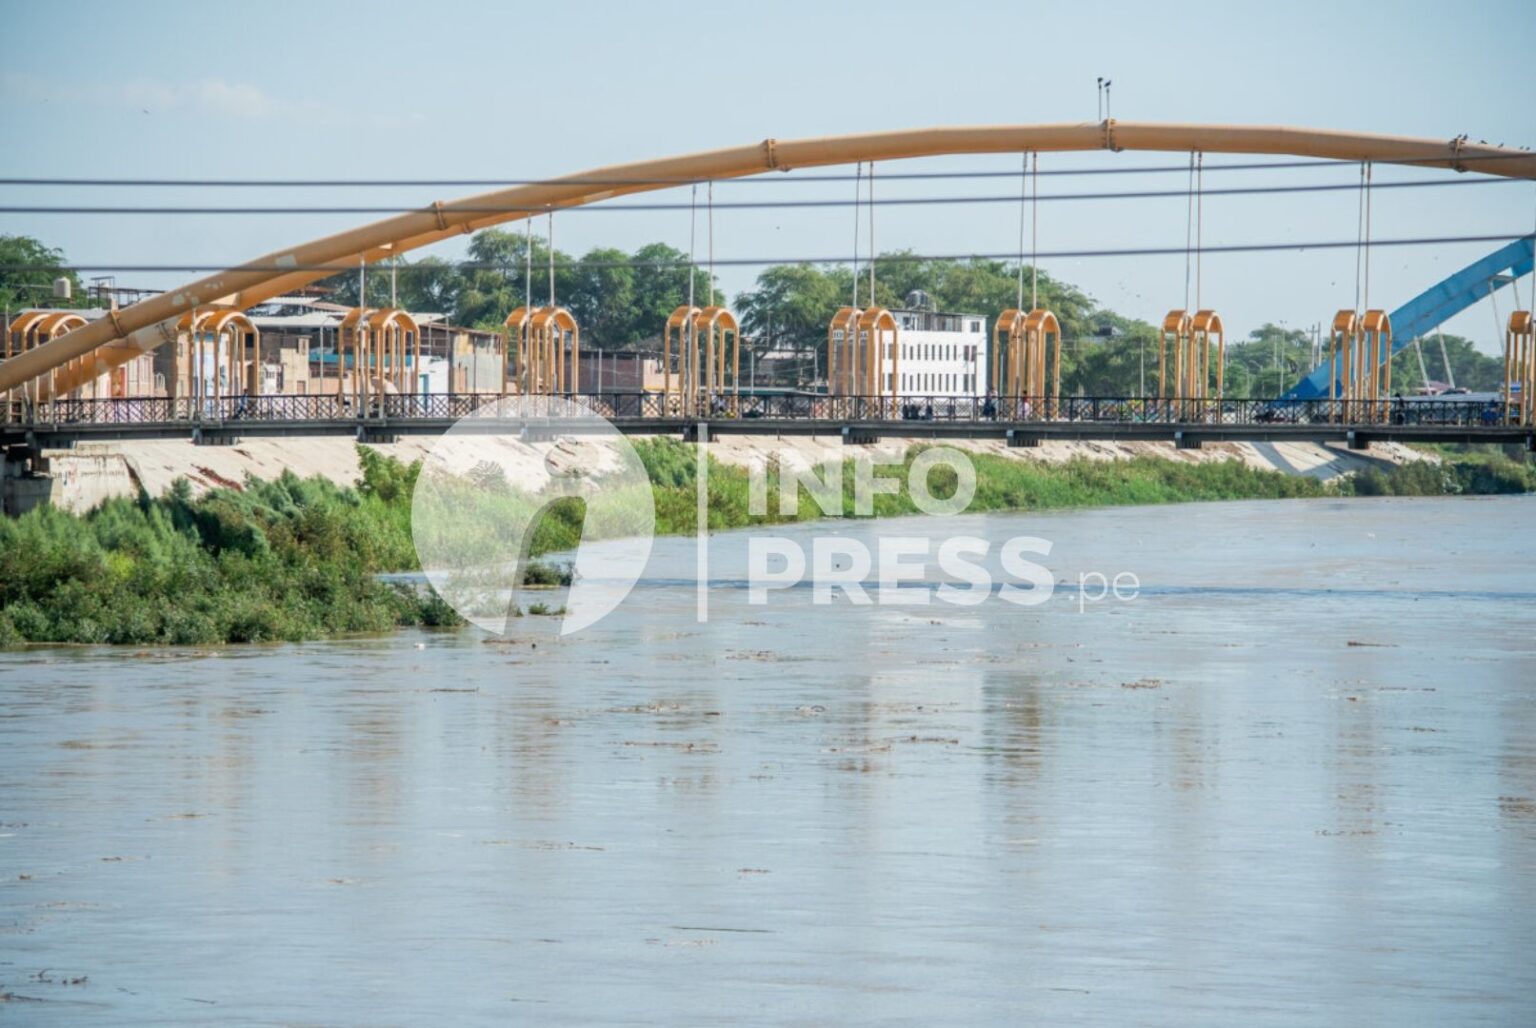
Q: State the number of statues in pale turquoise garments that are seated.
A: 0